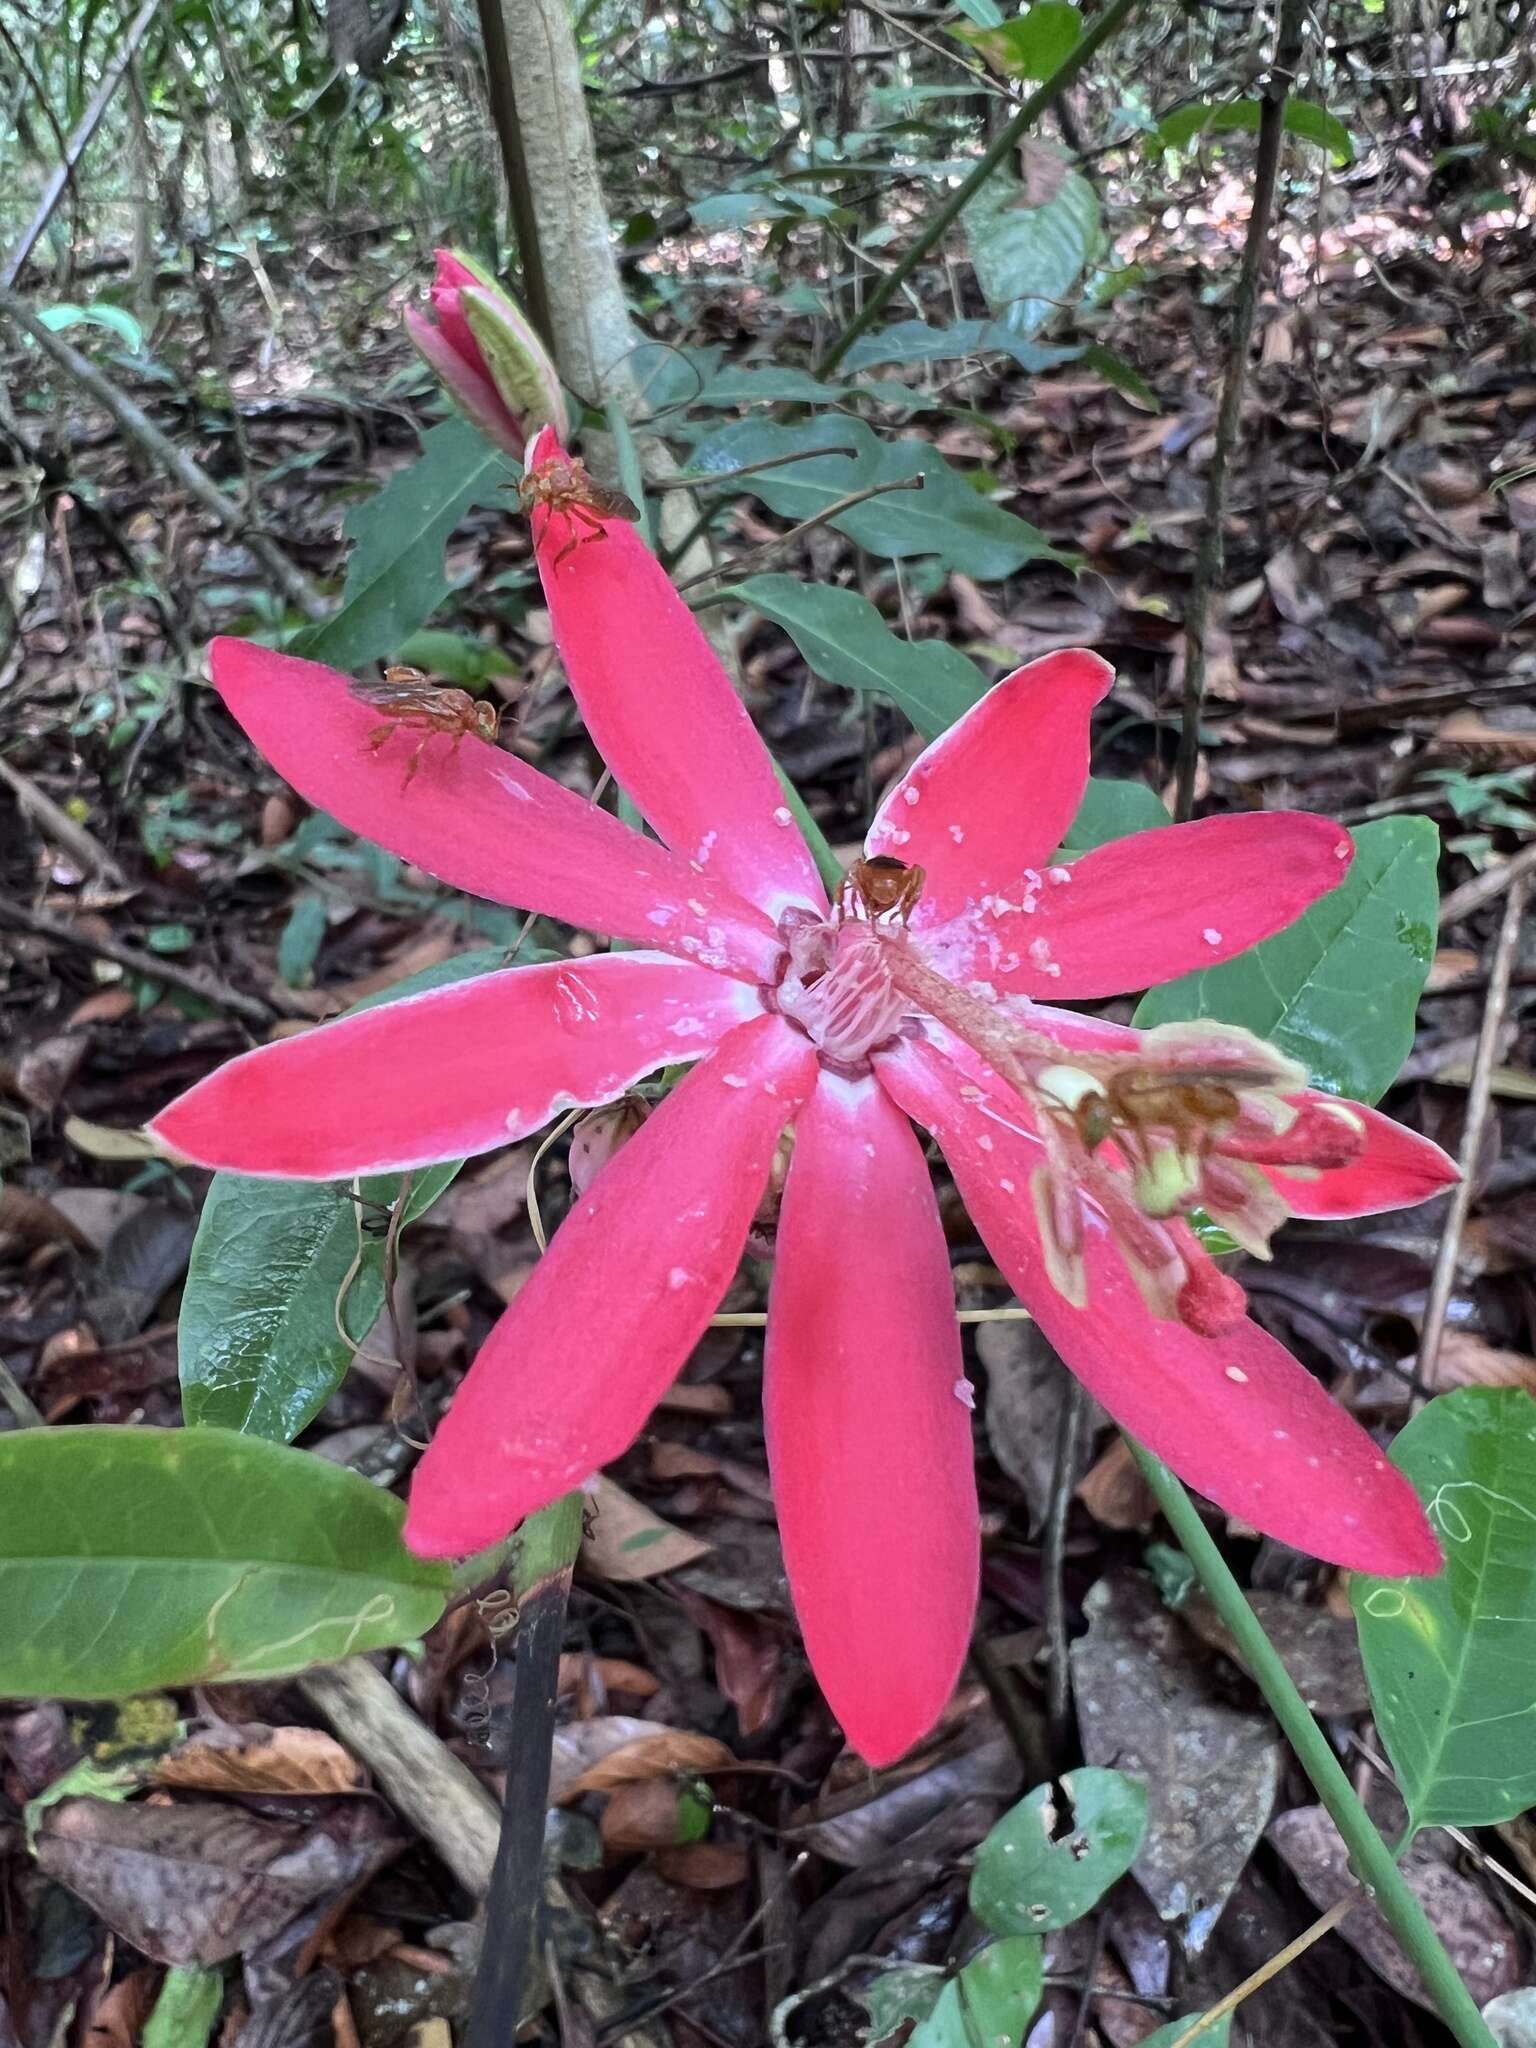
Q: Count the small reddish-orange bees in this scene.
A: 4